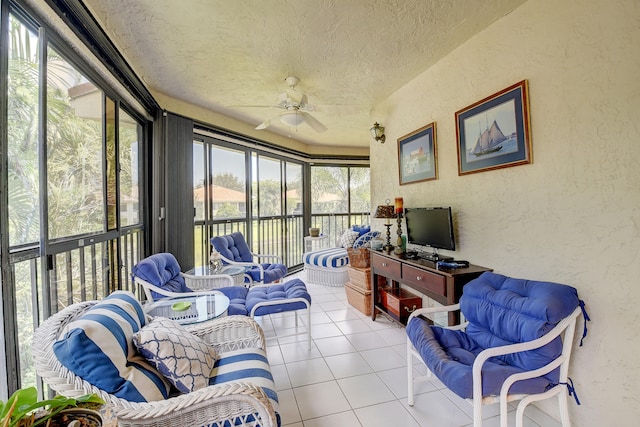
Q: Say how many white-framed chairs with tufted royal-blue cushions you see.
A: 3